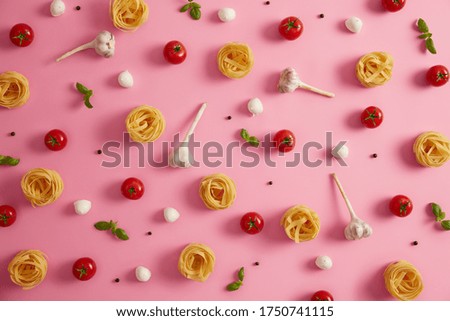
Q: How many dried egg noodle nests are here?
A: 12